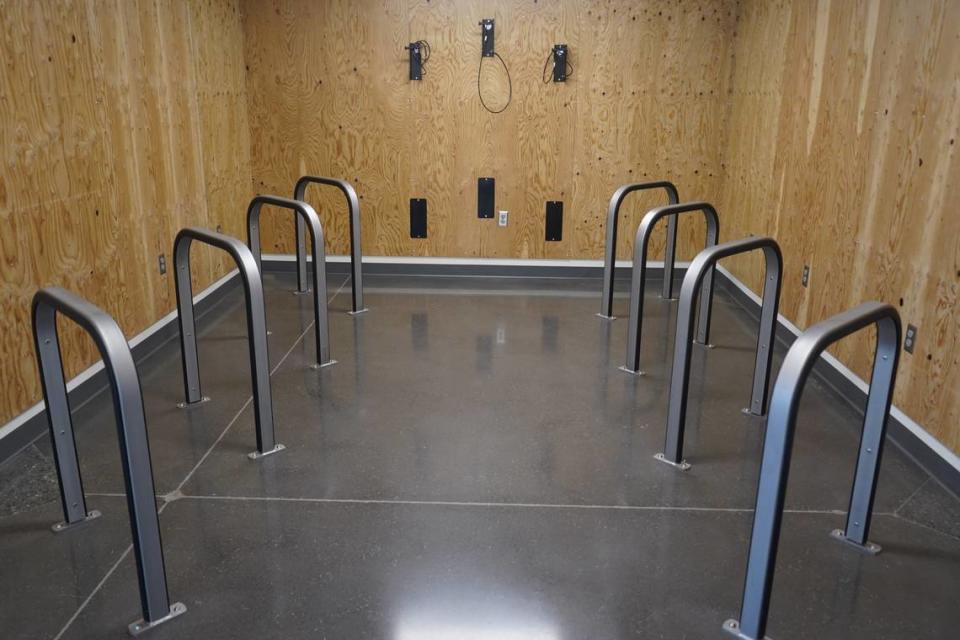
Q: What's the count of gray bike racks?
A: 8